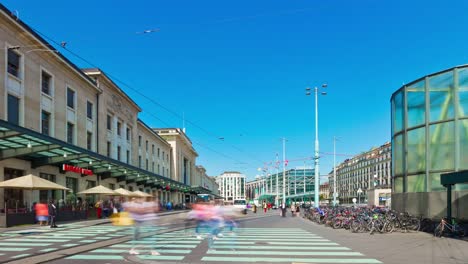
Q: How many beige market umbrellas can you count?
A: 4